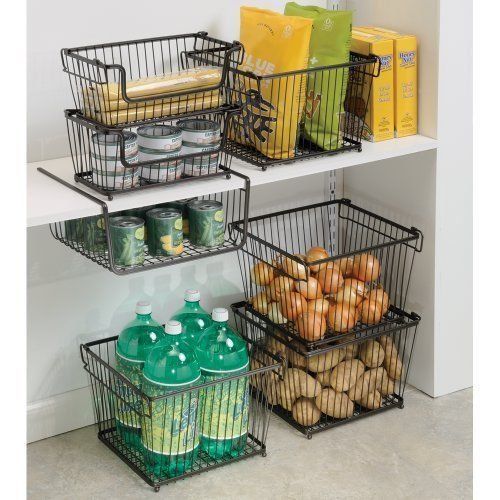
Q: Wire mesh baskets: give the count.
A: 7